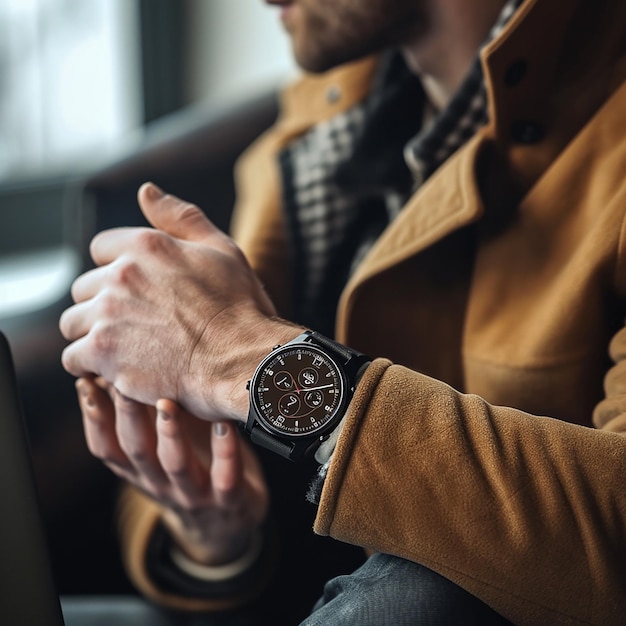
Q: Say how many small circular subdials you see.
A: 4